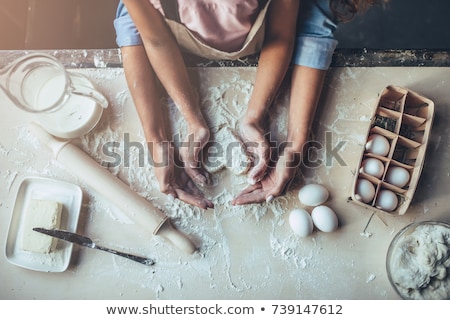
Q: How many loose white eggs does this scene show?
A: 3